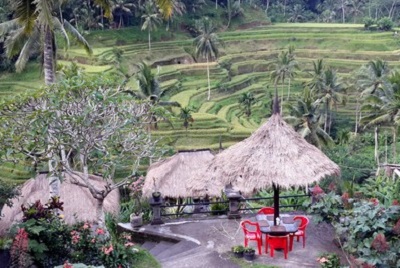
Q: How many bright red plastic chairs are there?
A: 4